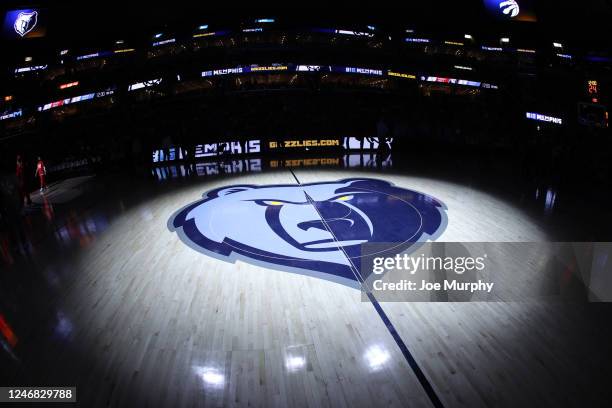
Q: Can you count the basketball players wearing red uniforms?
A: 2